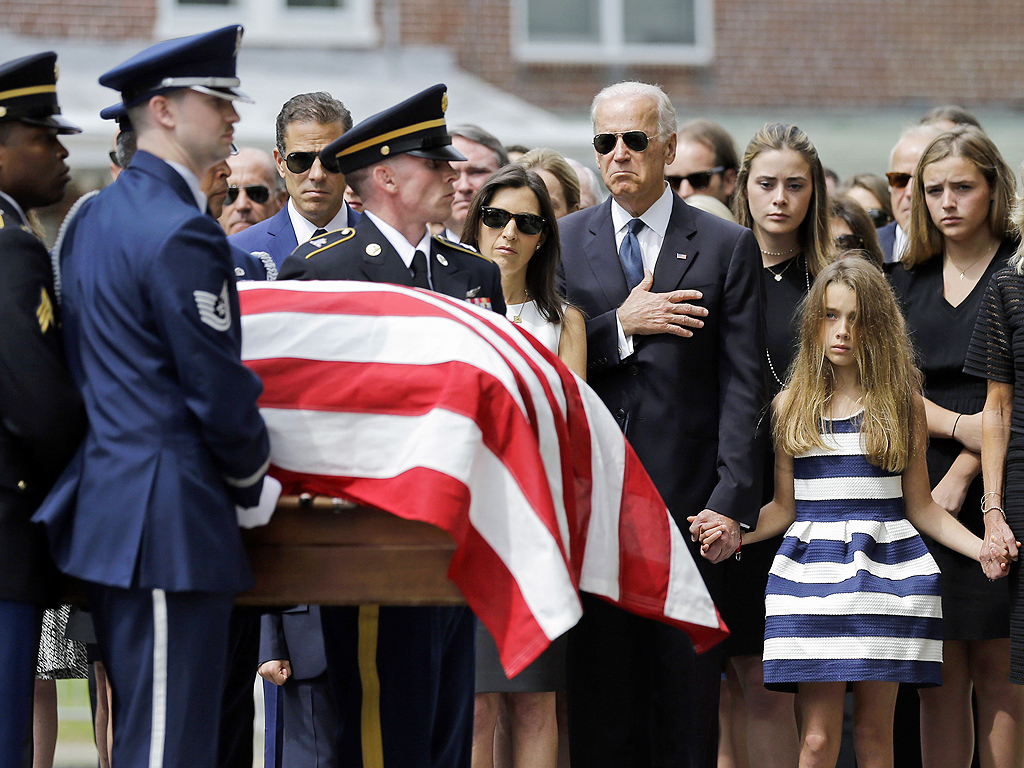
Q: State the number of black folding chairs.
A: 0